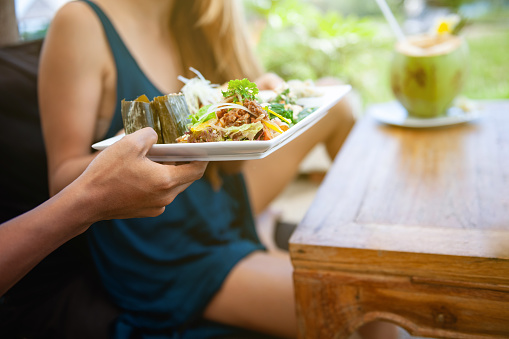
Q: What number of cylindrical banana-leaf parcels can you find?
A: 2